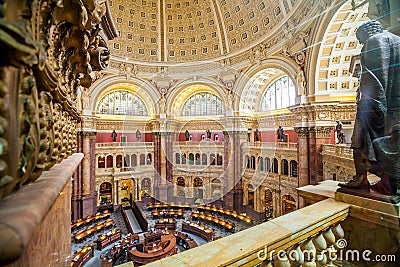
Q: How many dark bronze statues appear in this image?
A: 8